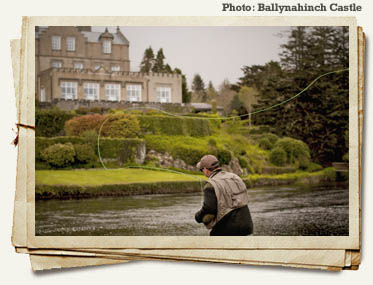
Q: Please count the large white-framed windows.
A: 5